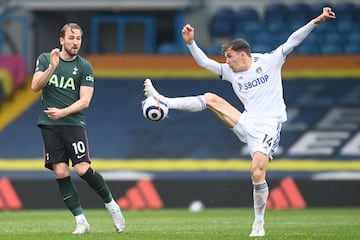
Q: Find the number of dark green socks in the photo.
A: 2